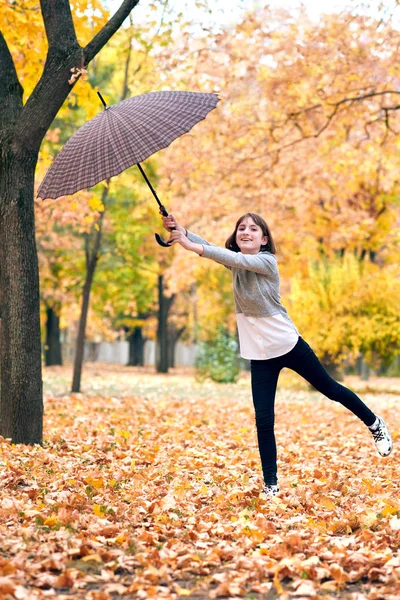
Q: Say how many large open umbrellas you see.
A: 1